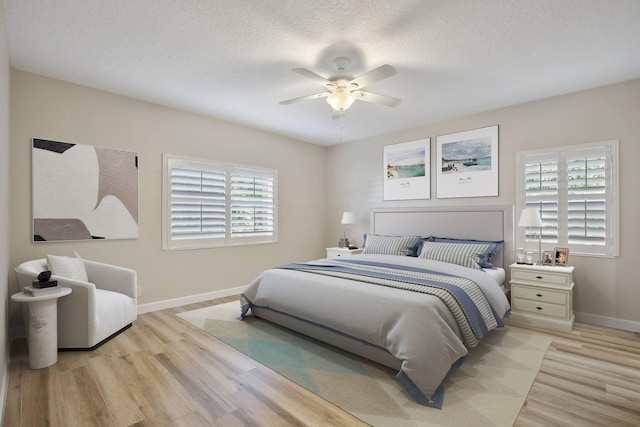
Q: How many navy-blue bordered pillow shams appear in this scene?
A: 2